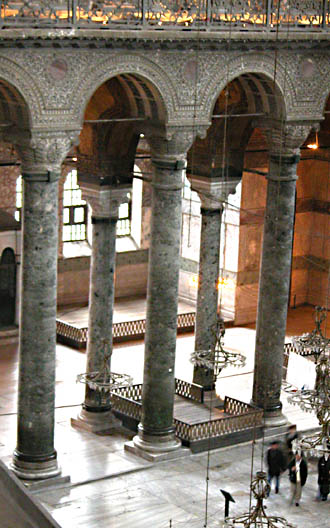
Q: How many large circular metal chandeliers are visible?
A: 6